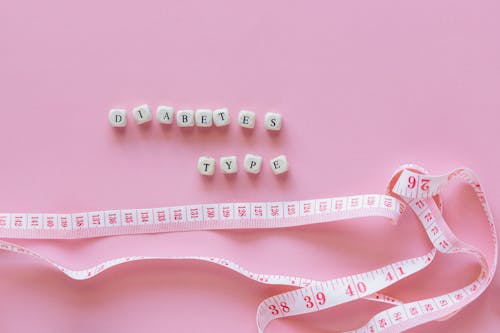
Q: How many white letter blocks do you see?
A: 12